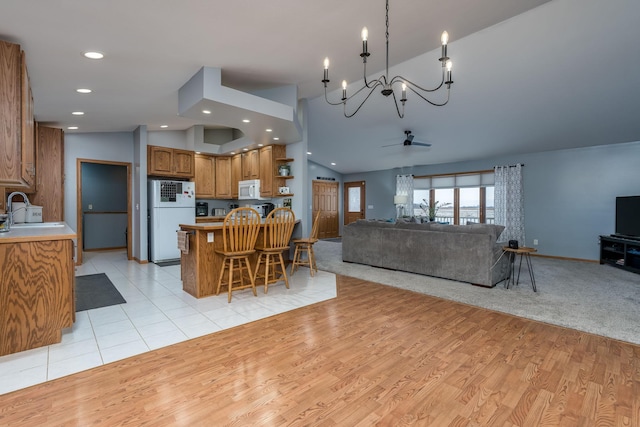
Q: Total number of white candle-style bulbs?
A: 6